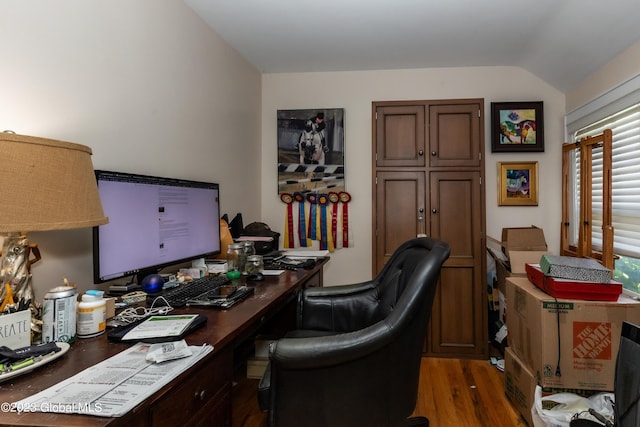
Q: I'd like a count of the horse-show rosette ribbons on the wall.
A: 6